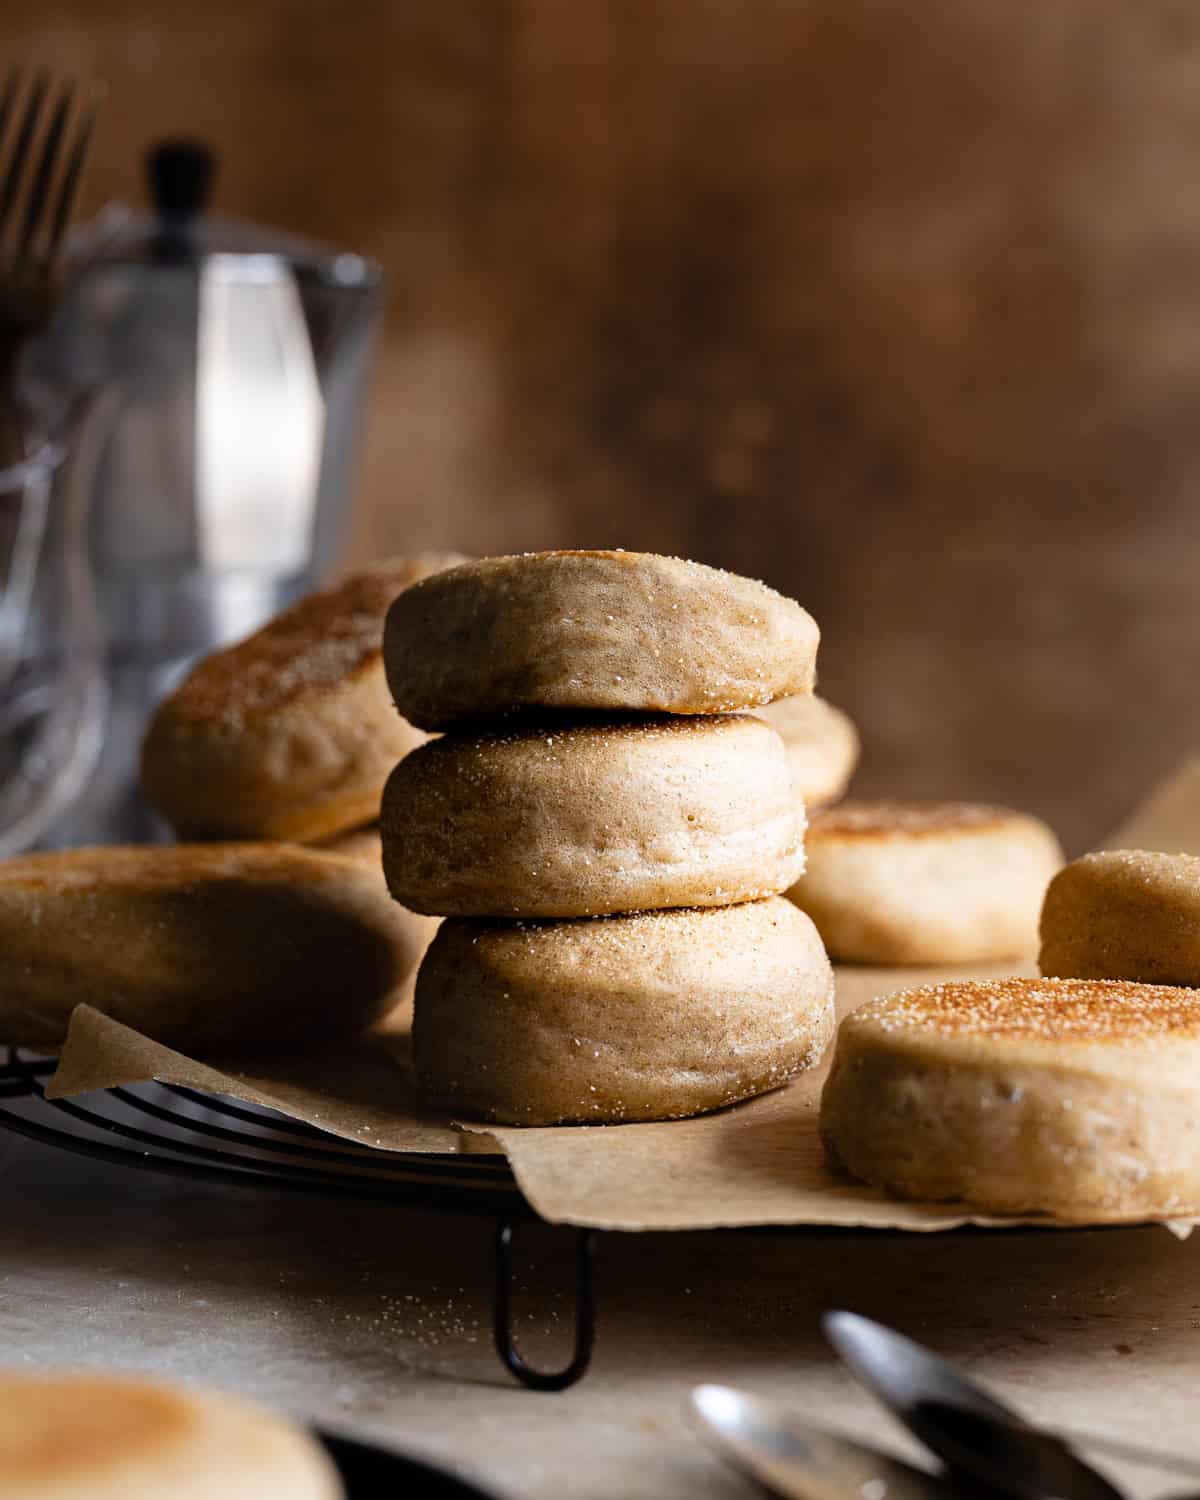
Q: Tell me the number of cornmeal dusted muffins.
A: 10